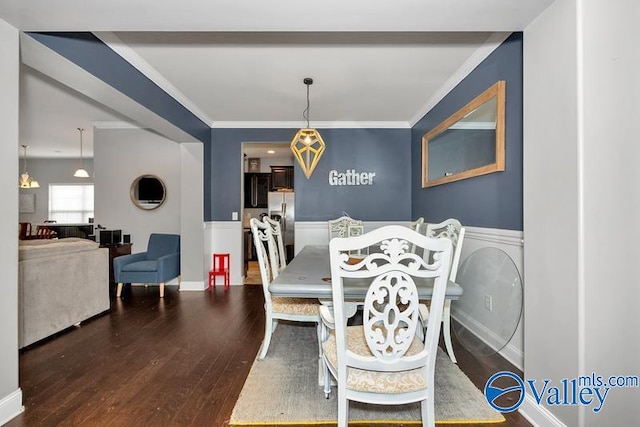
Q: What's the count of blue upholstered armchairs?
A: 1